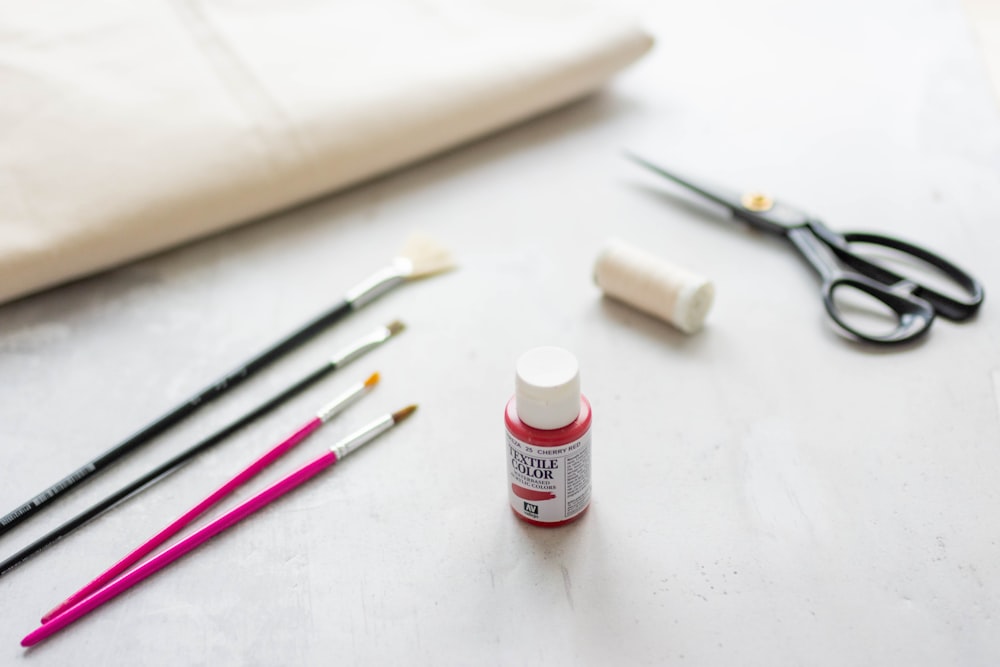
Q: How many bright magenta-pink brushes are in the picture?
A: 2